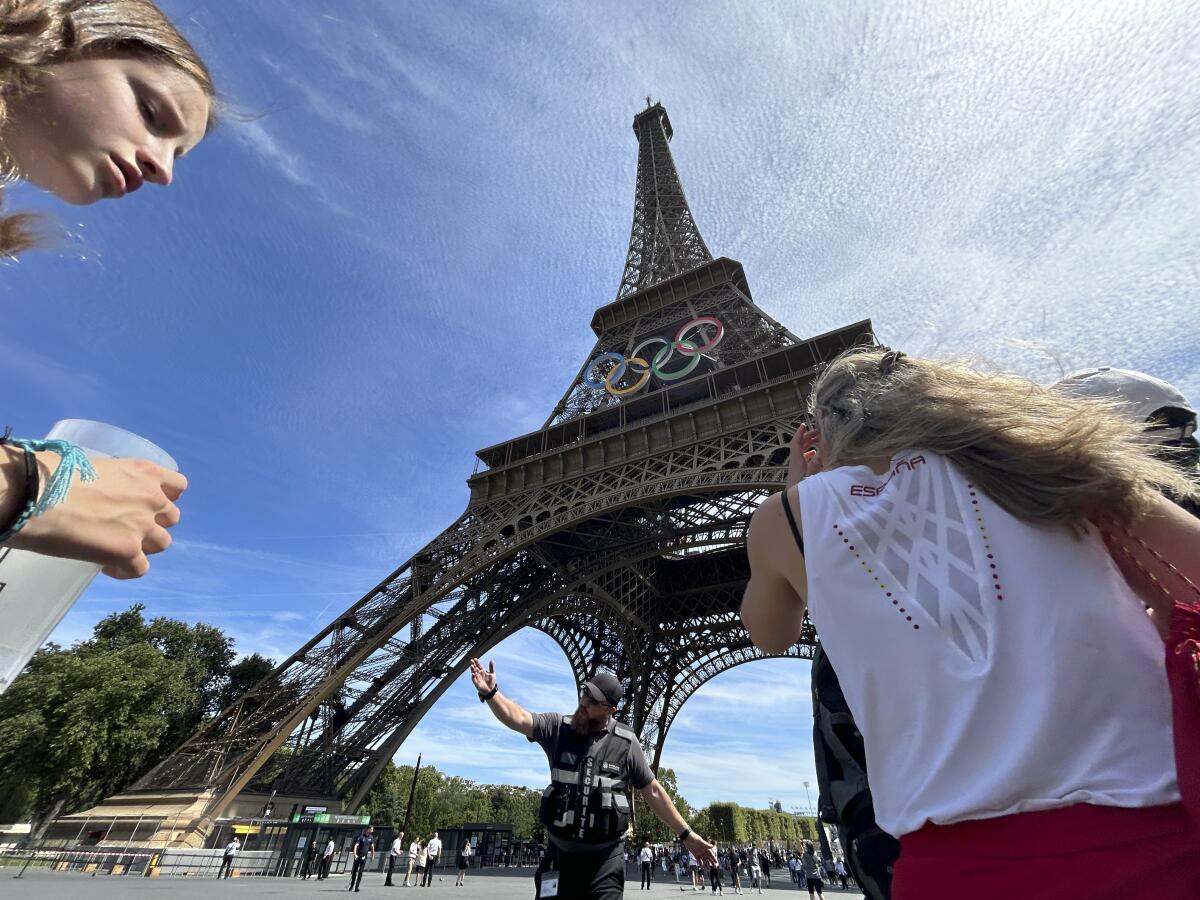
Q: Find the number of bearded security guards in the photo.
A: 1